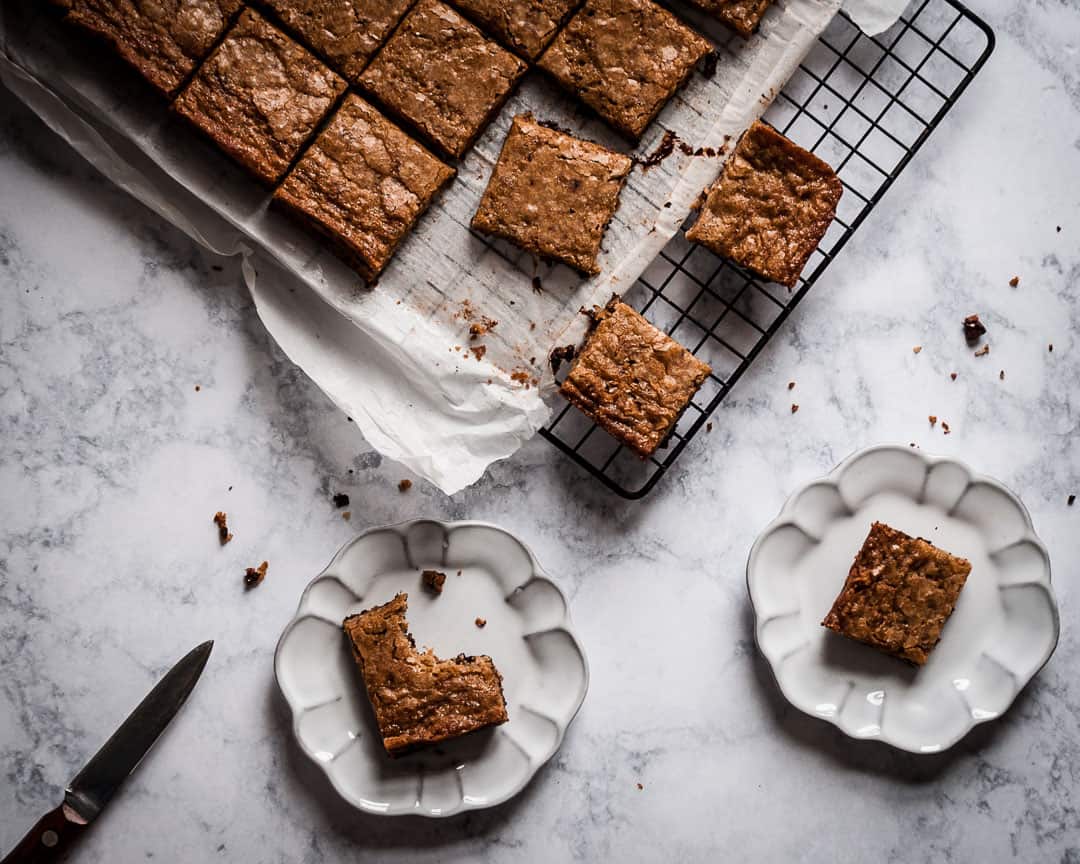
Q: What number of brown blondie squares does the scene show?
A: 13